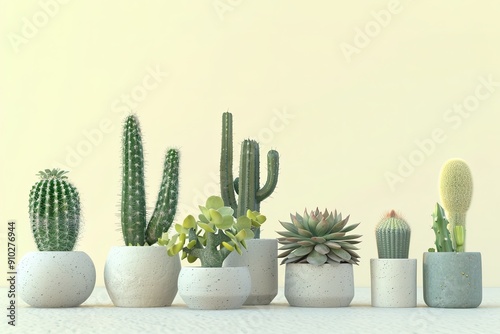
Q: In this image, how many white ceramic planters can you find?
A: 6